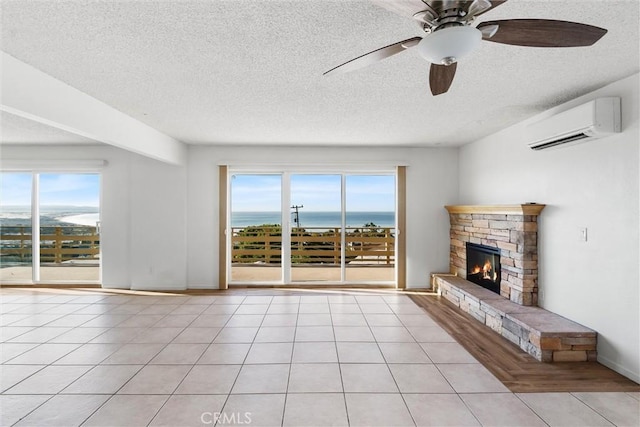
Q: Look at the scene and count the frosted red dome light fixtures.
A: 0